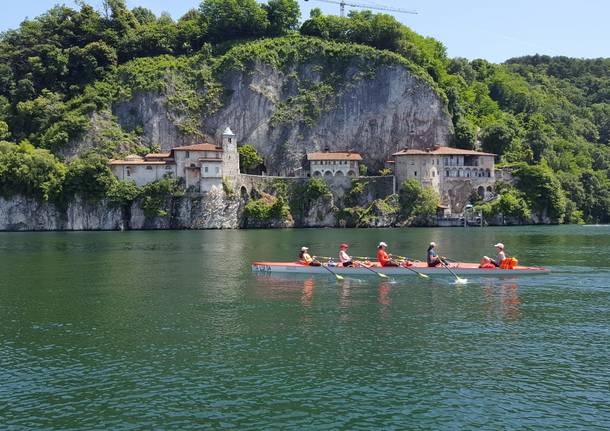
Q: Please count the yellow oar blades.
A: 4